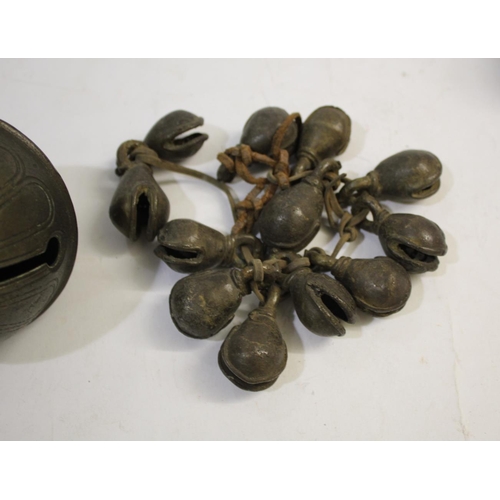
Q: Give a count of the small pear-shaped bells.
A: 12